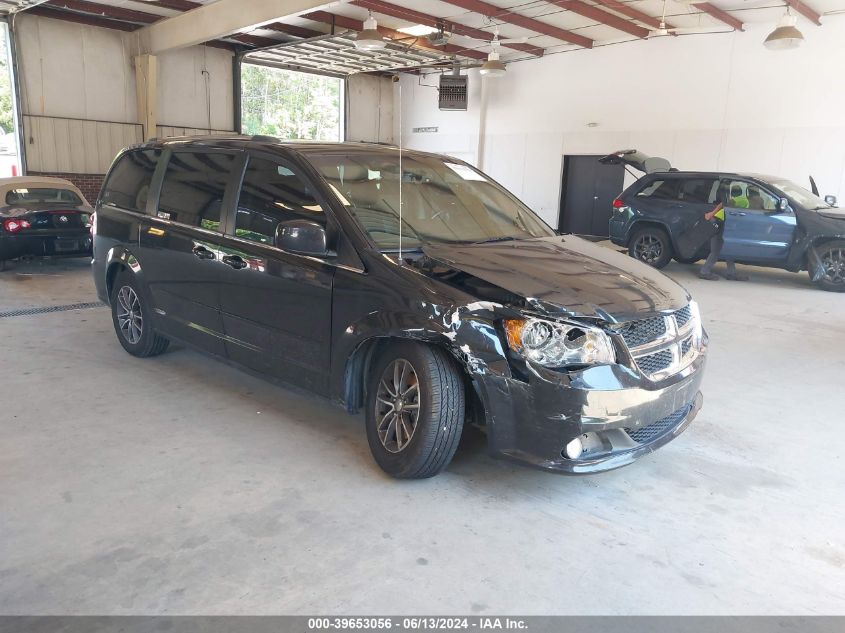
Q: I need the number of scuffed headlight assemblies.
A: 1